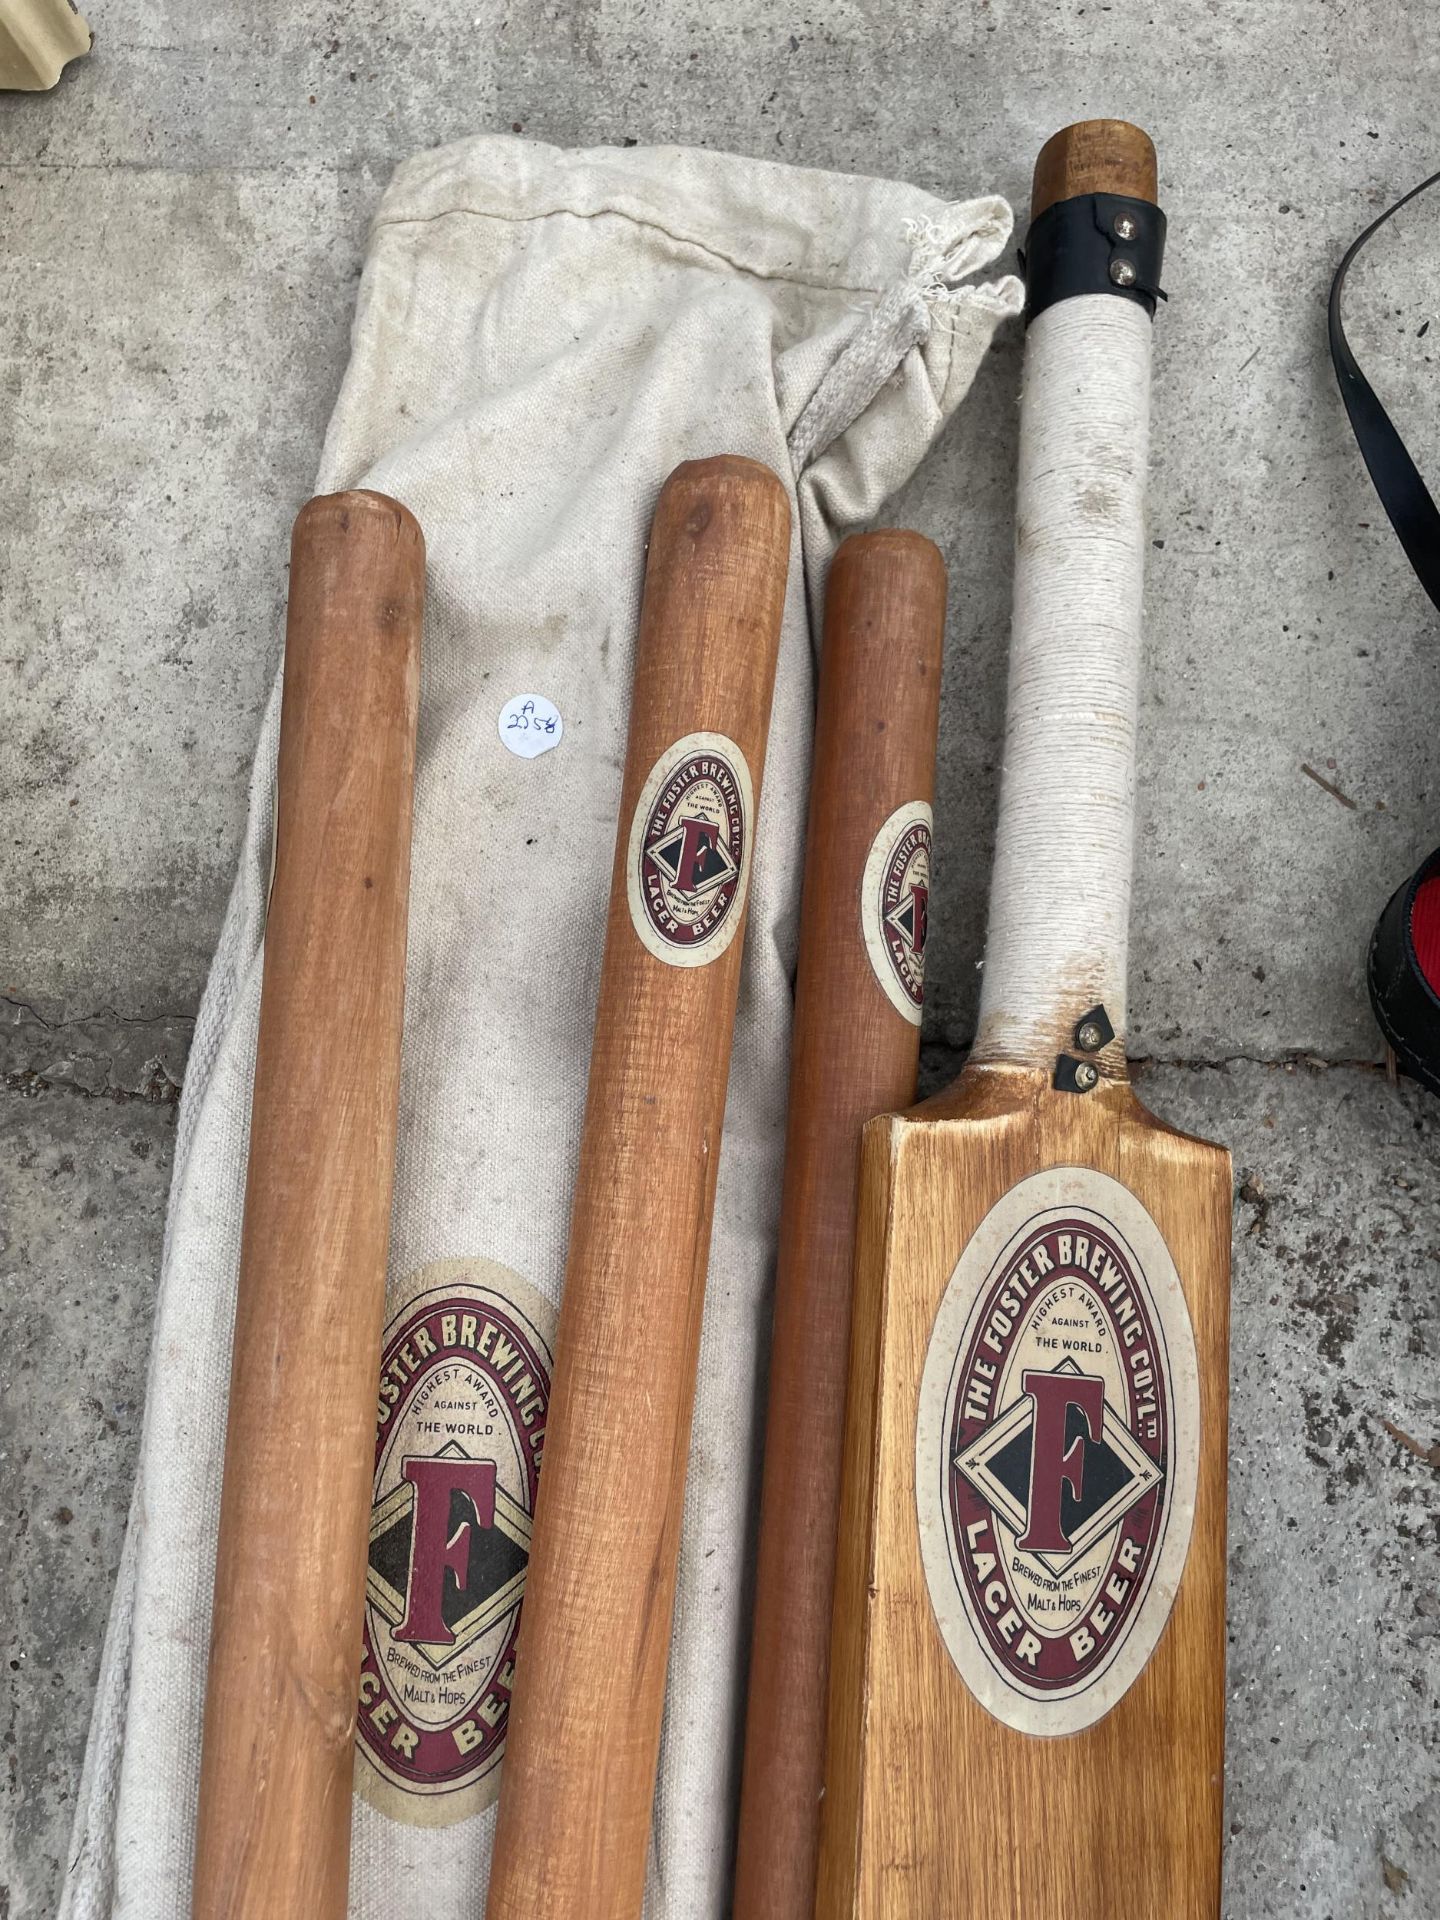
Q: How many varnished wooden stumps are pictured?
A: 3